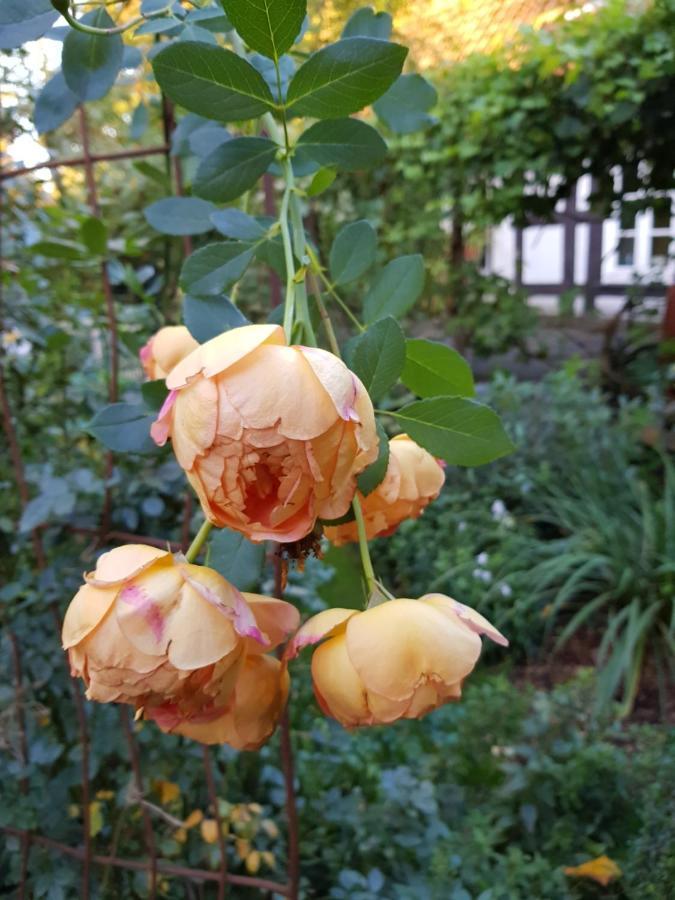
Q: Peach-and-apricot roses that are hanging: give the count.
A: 6